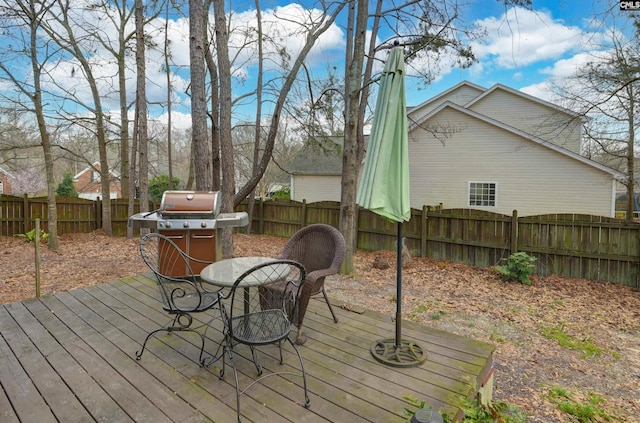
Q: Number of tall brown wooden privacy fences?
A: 1